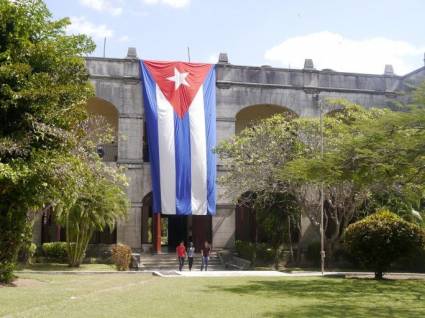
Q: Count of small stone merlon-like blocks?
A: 4